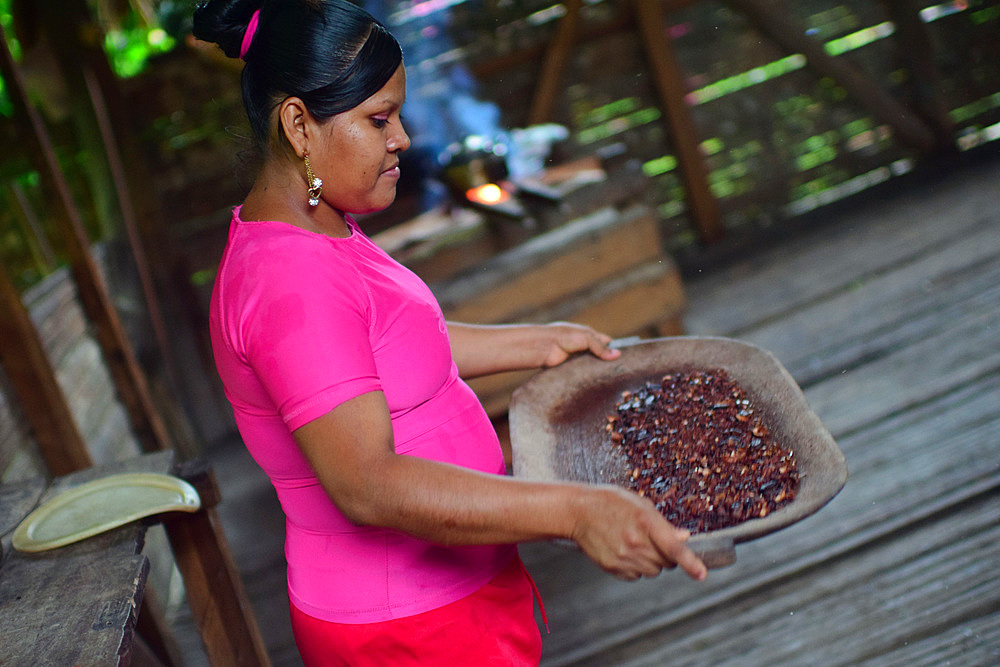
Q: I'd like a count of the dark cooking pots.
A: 1